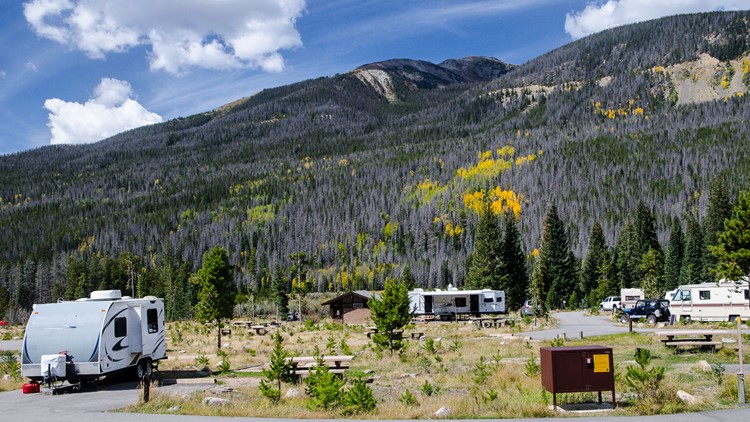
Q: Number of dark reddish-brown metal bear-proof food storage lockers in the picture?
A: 1